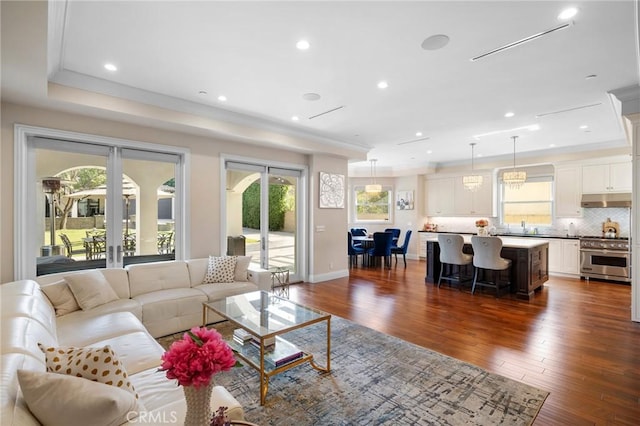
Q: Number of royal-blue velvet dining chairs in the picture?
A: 5